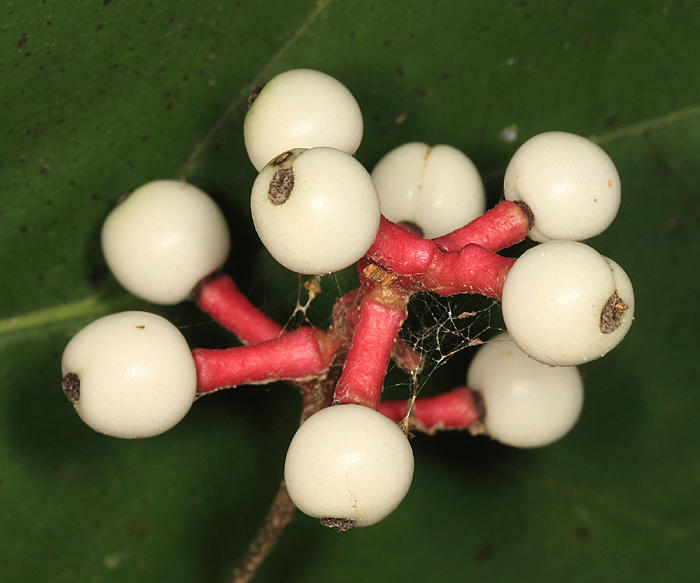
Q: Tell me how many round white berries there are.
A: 9